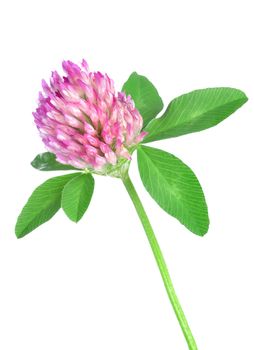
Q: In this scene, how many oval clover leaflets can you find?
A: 6